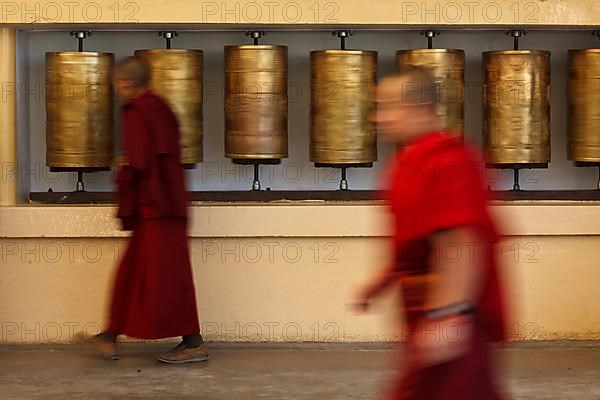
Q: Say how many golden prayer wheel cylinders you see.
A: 7